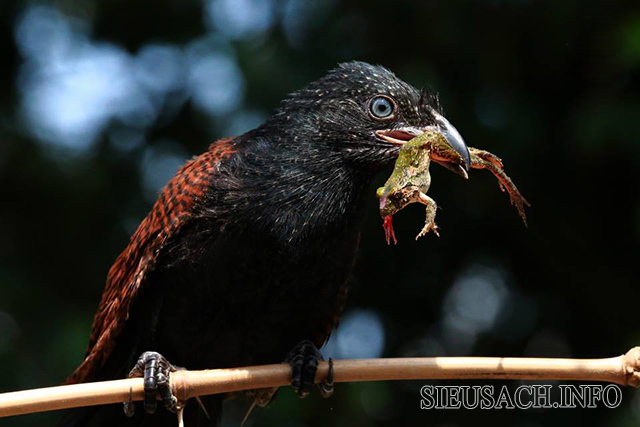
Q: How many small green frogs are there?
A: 1